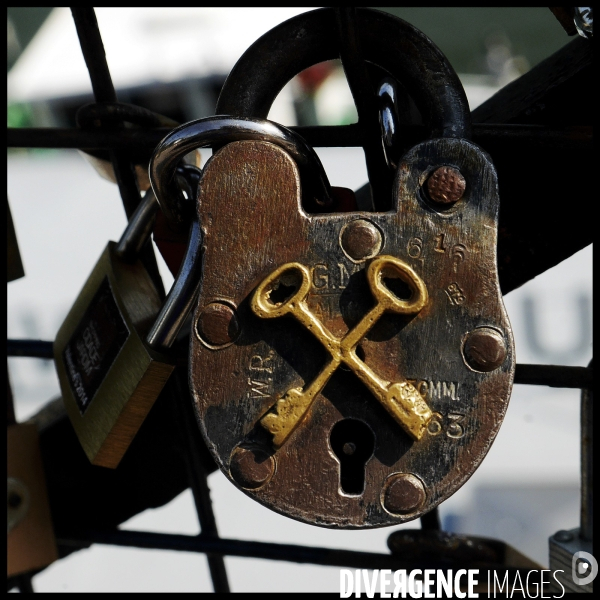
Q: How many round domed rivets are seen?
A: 6